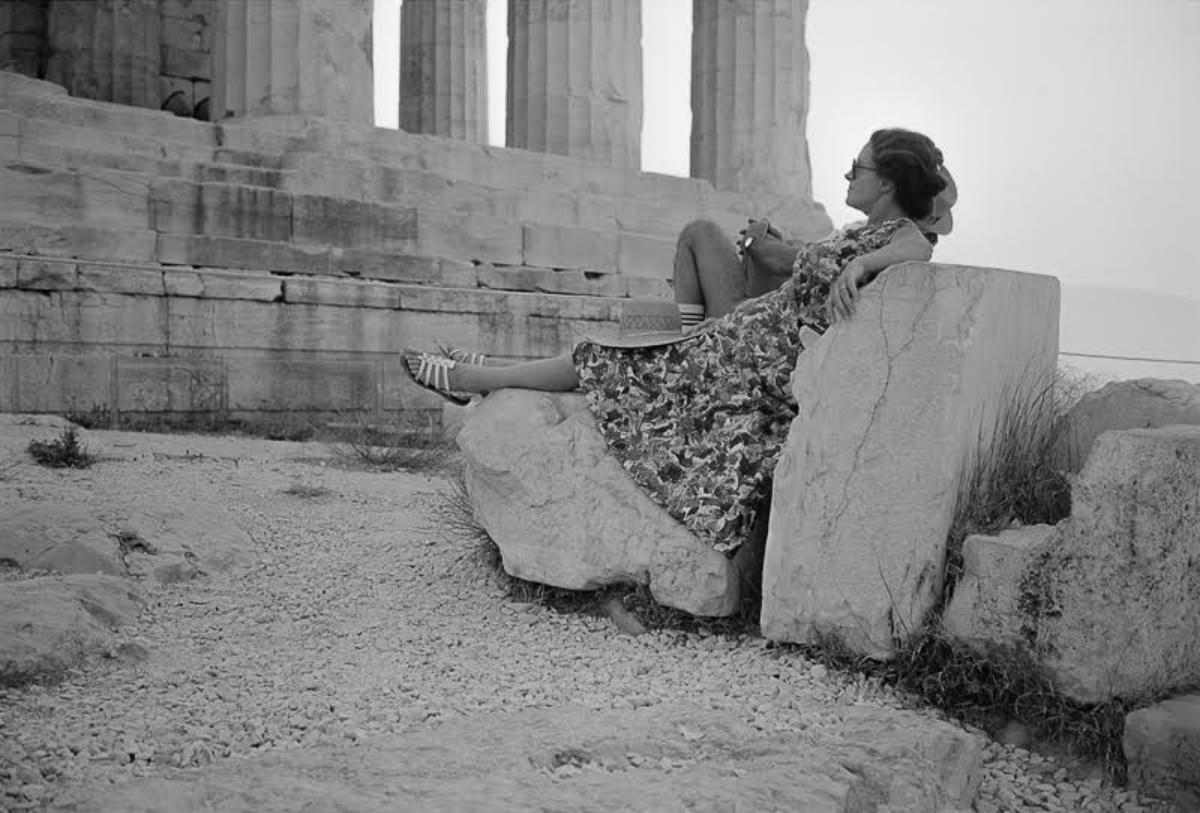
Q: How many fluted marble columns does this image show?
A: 5